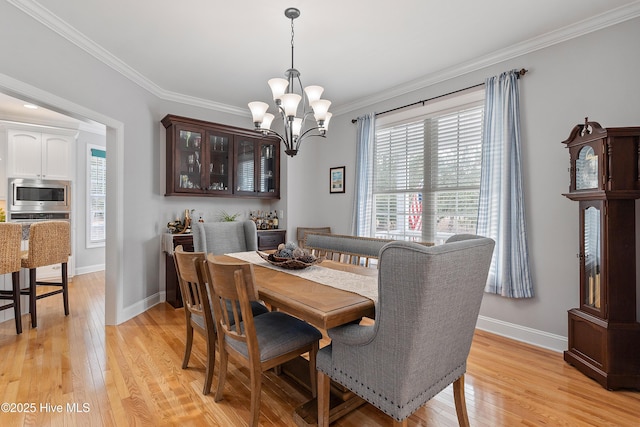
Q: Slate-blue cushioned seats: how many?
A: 2